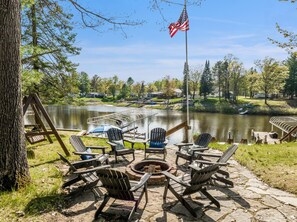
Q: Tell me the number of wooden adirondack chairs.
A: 8